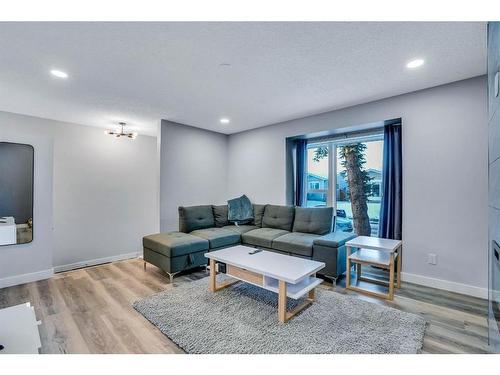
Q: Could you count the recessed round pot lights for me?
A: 3